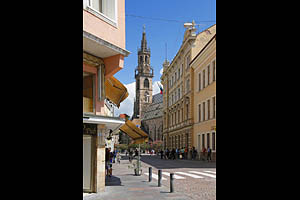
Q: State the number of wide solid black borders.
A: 2